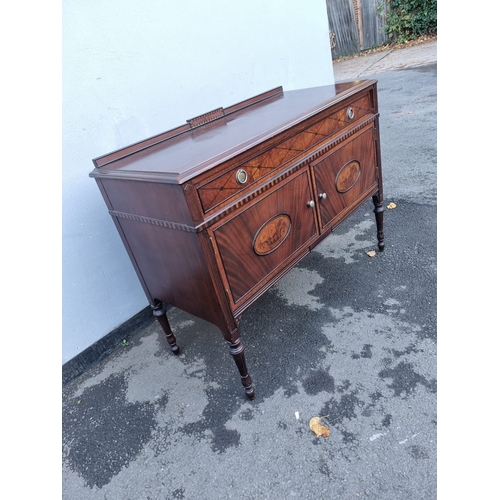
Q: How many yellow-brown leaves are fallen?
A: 3